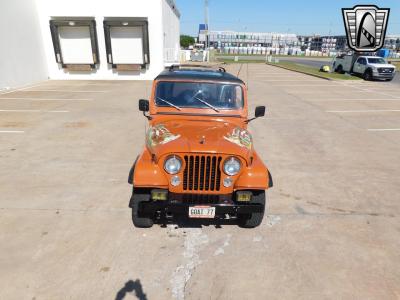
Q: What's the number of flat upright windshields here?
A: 1